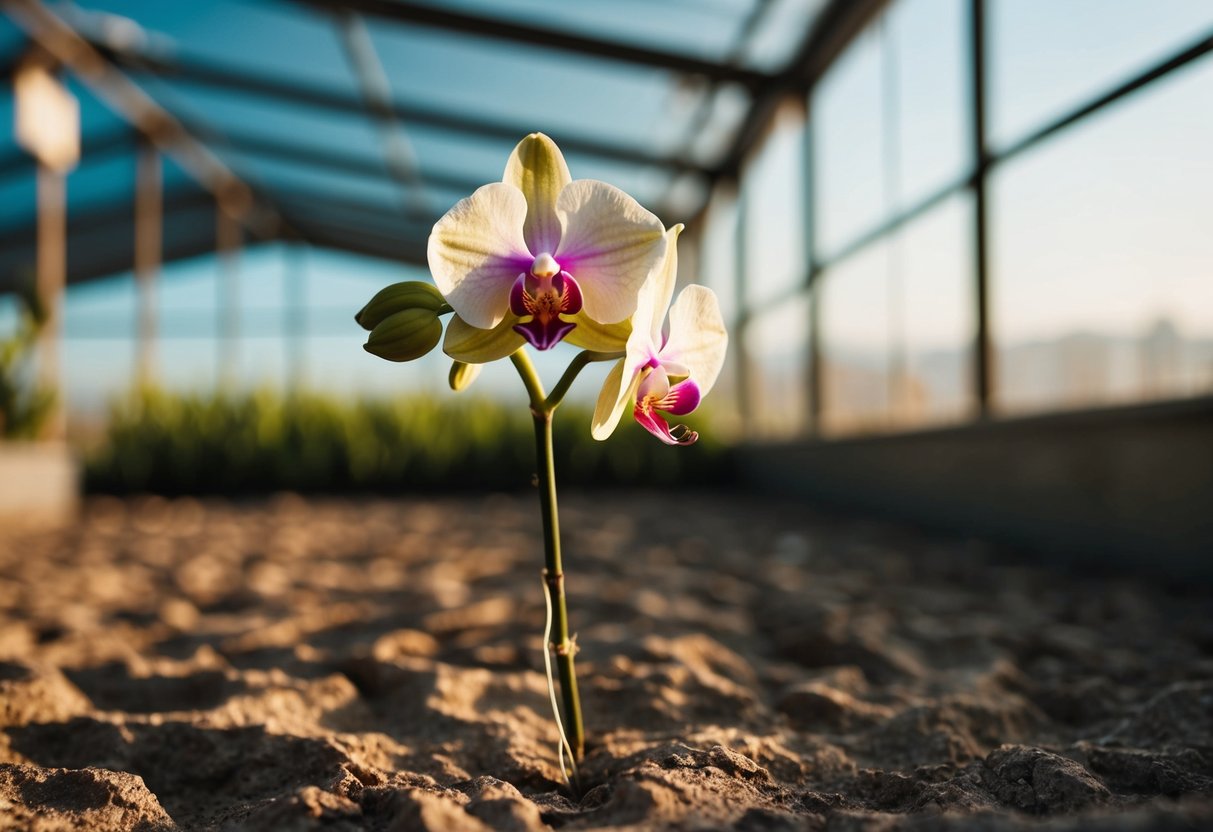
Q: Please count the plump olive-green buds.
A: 2